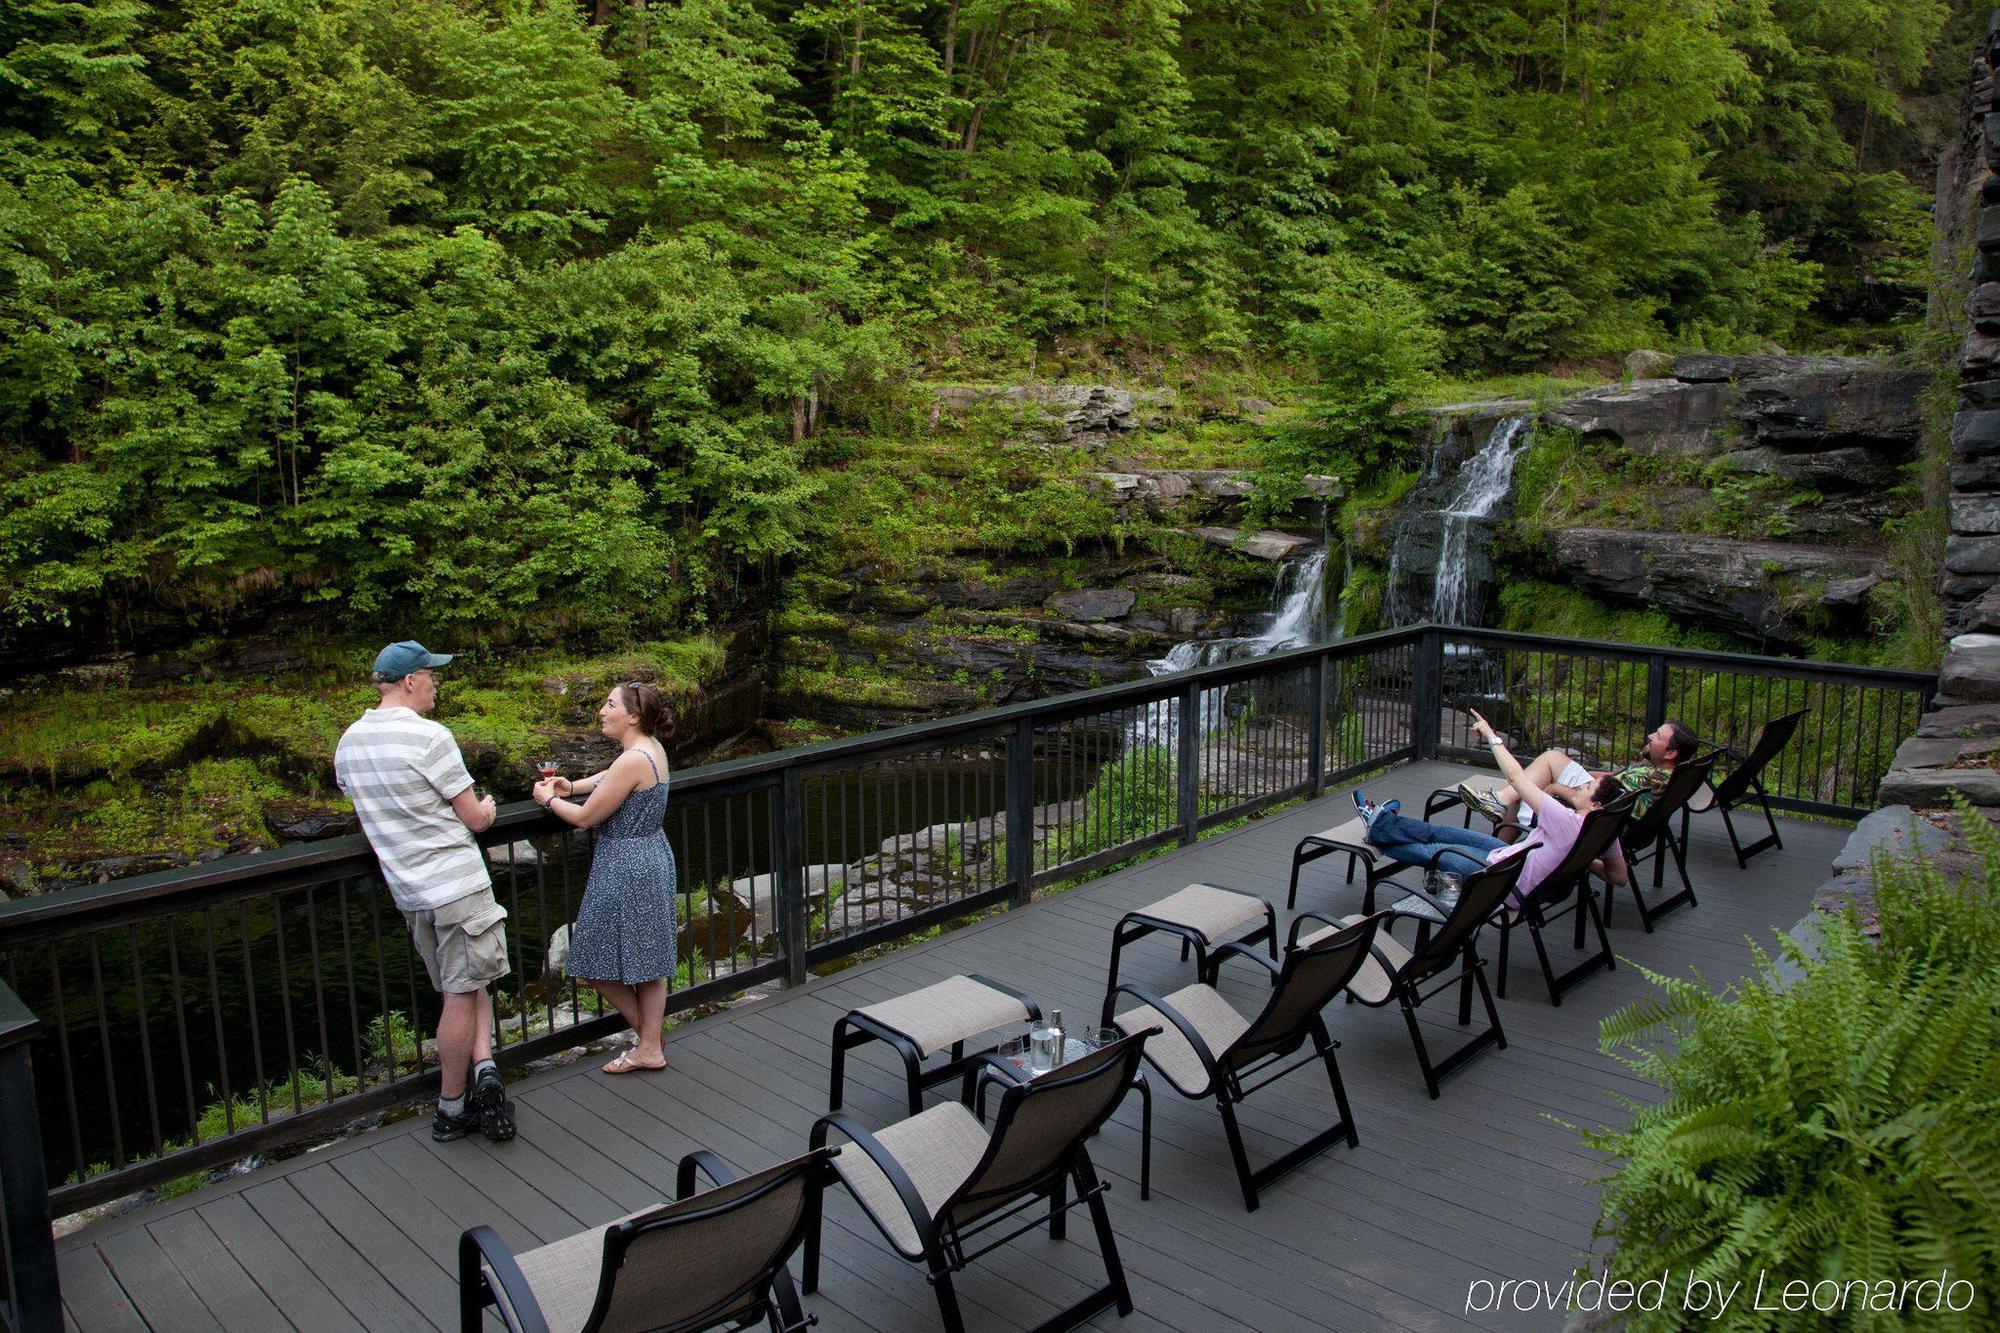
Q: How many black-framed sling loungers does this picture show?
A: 7